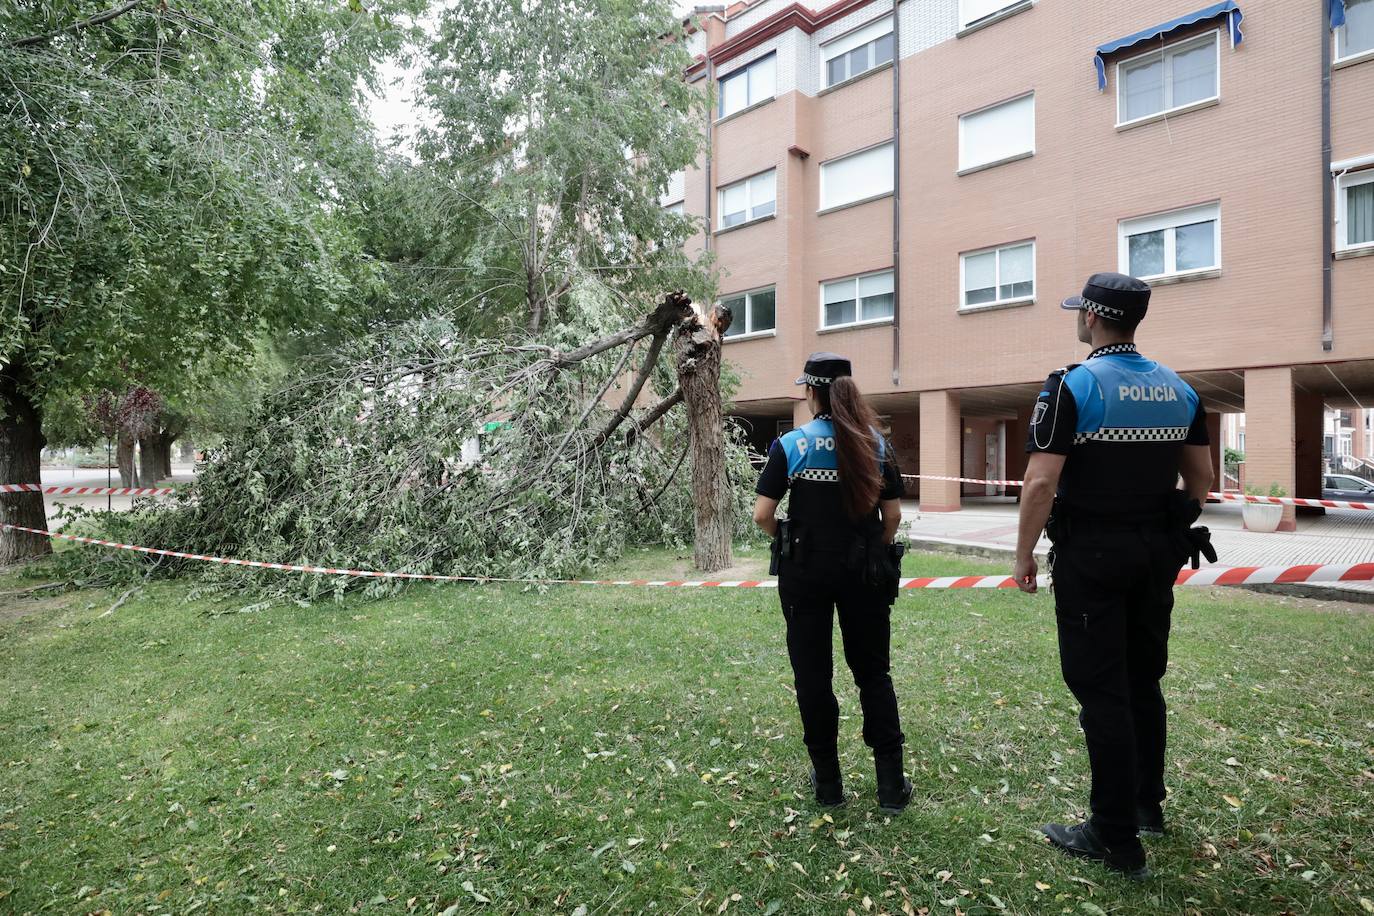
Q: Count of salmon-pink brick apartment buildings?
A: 1